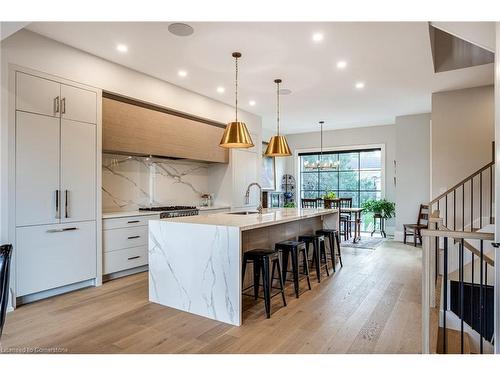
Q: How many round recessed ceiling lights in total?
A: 7